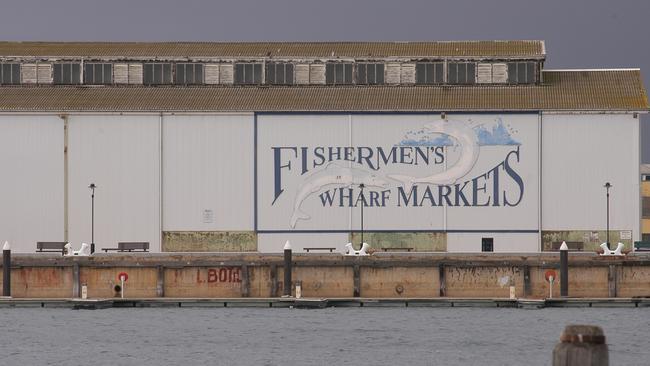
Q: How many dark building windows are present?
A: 12